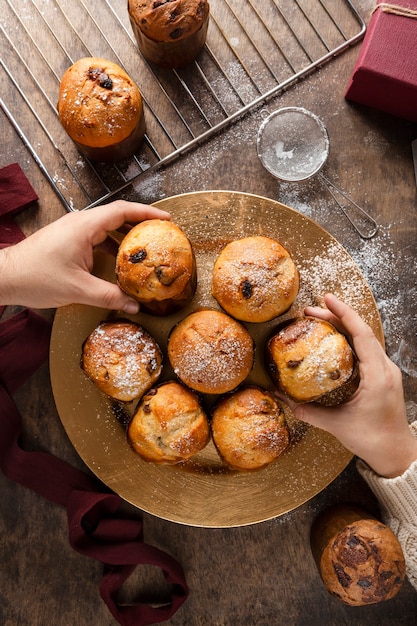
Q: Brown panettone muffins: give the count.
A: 10